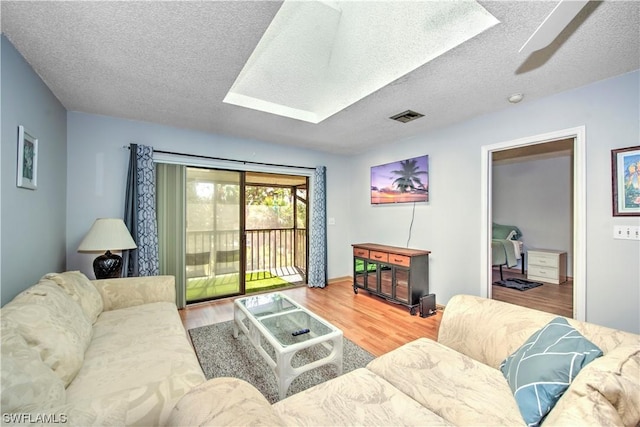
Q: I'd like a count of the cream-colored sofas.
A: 2